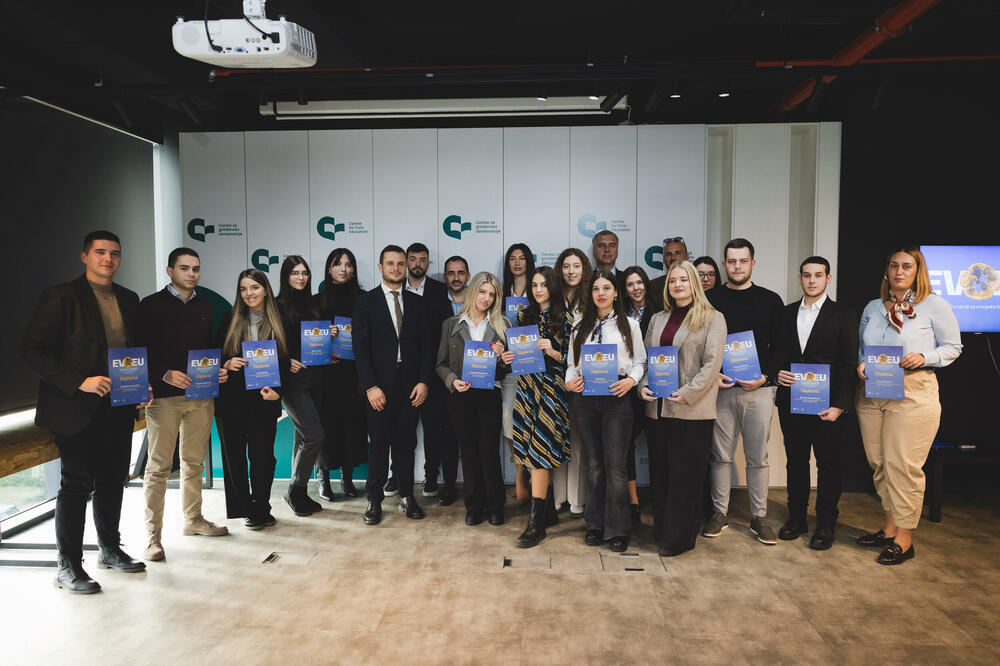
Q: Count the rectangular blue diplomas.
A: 13